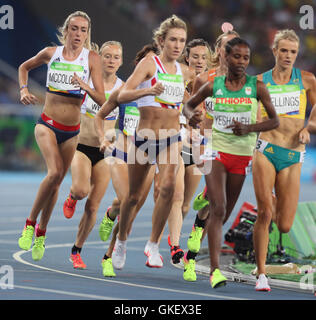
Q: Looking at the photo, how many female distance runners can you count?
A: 8